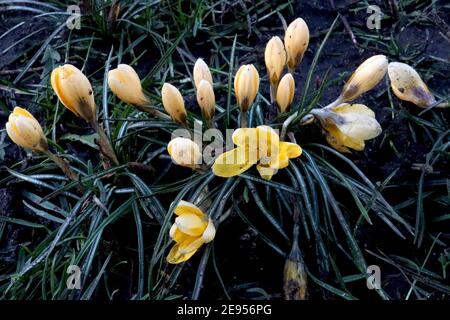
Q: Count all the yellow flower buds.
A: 13